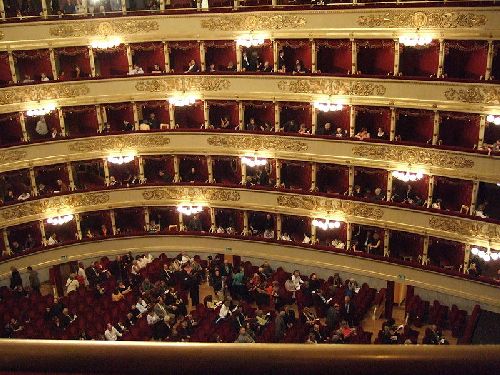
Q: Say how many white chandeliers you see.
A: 14